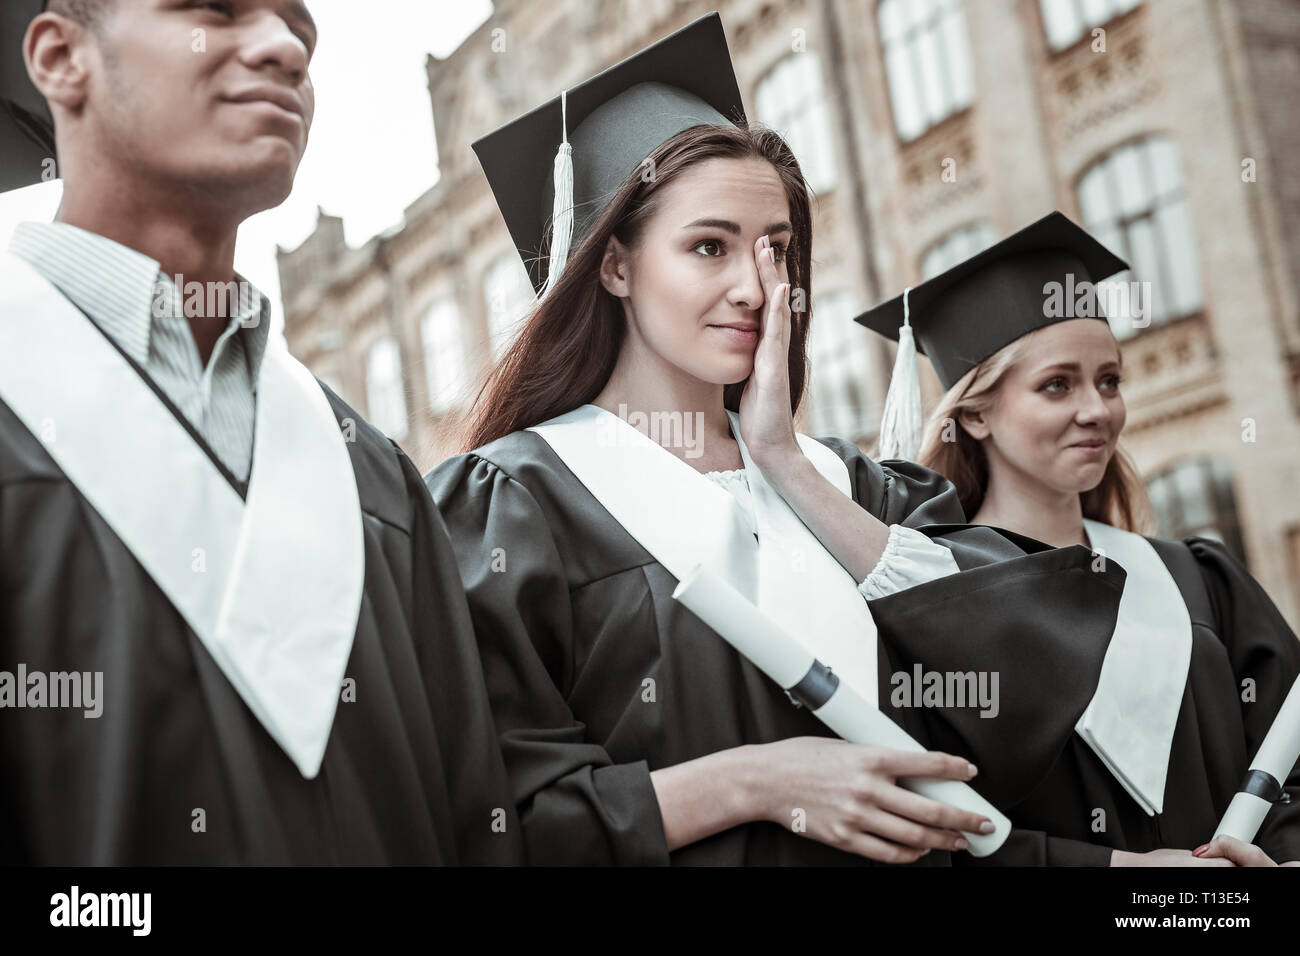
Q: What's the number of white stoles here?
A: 3